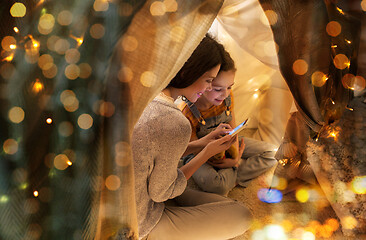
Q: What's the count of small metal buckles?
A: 2